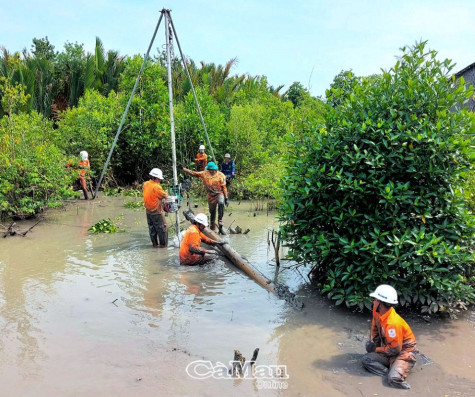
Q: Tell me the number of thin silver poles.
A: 3